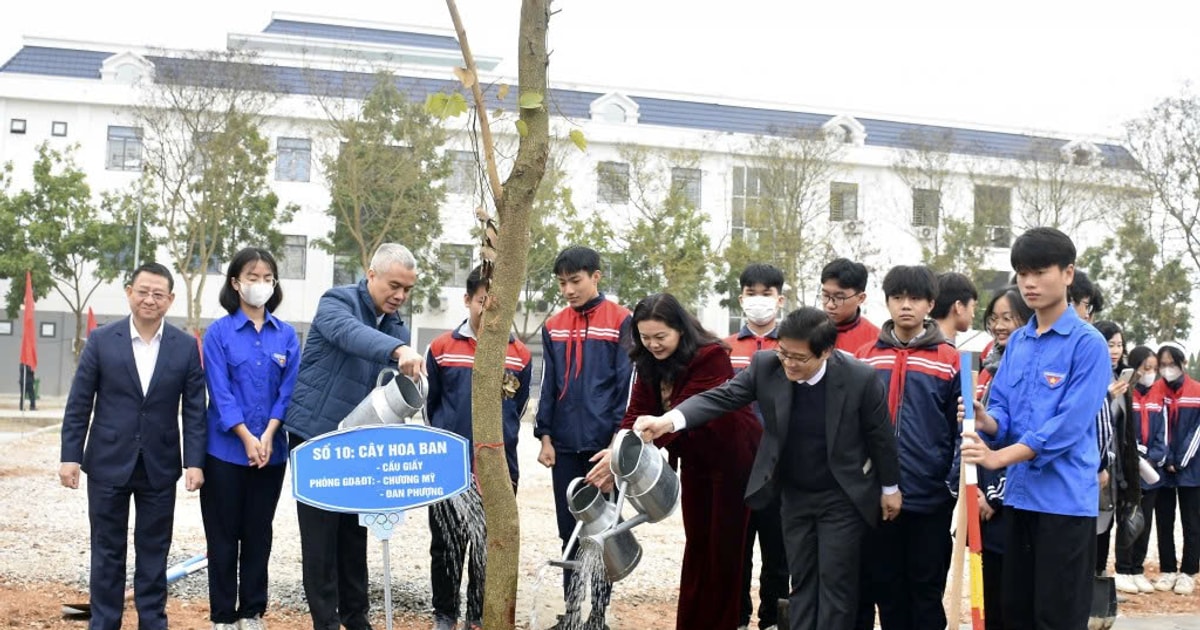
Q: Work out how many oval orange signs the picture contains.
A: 0